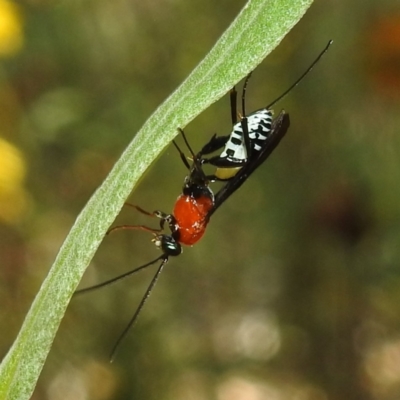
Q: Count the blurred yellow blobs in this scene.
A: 2